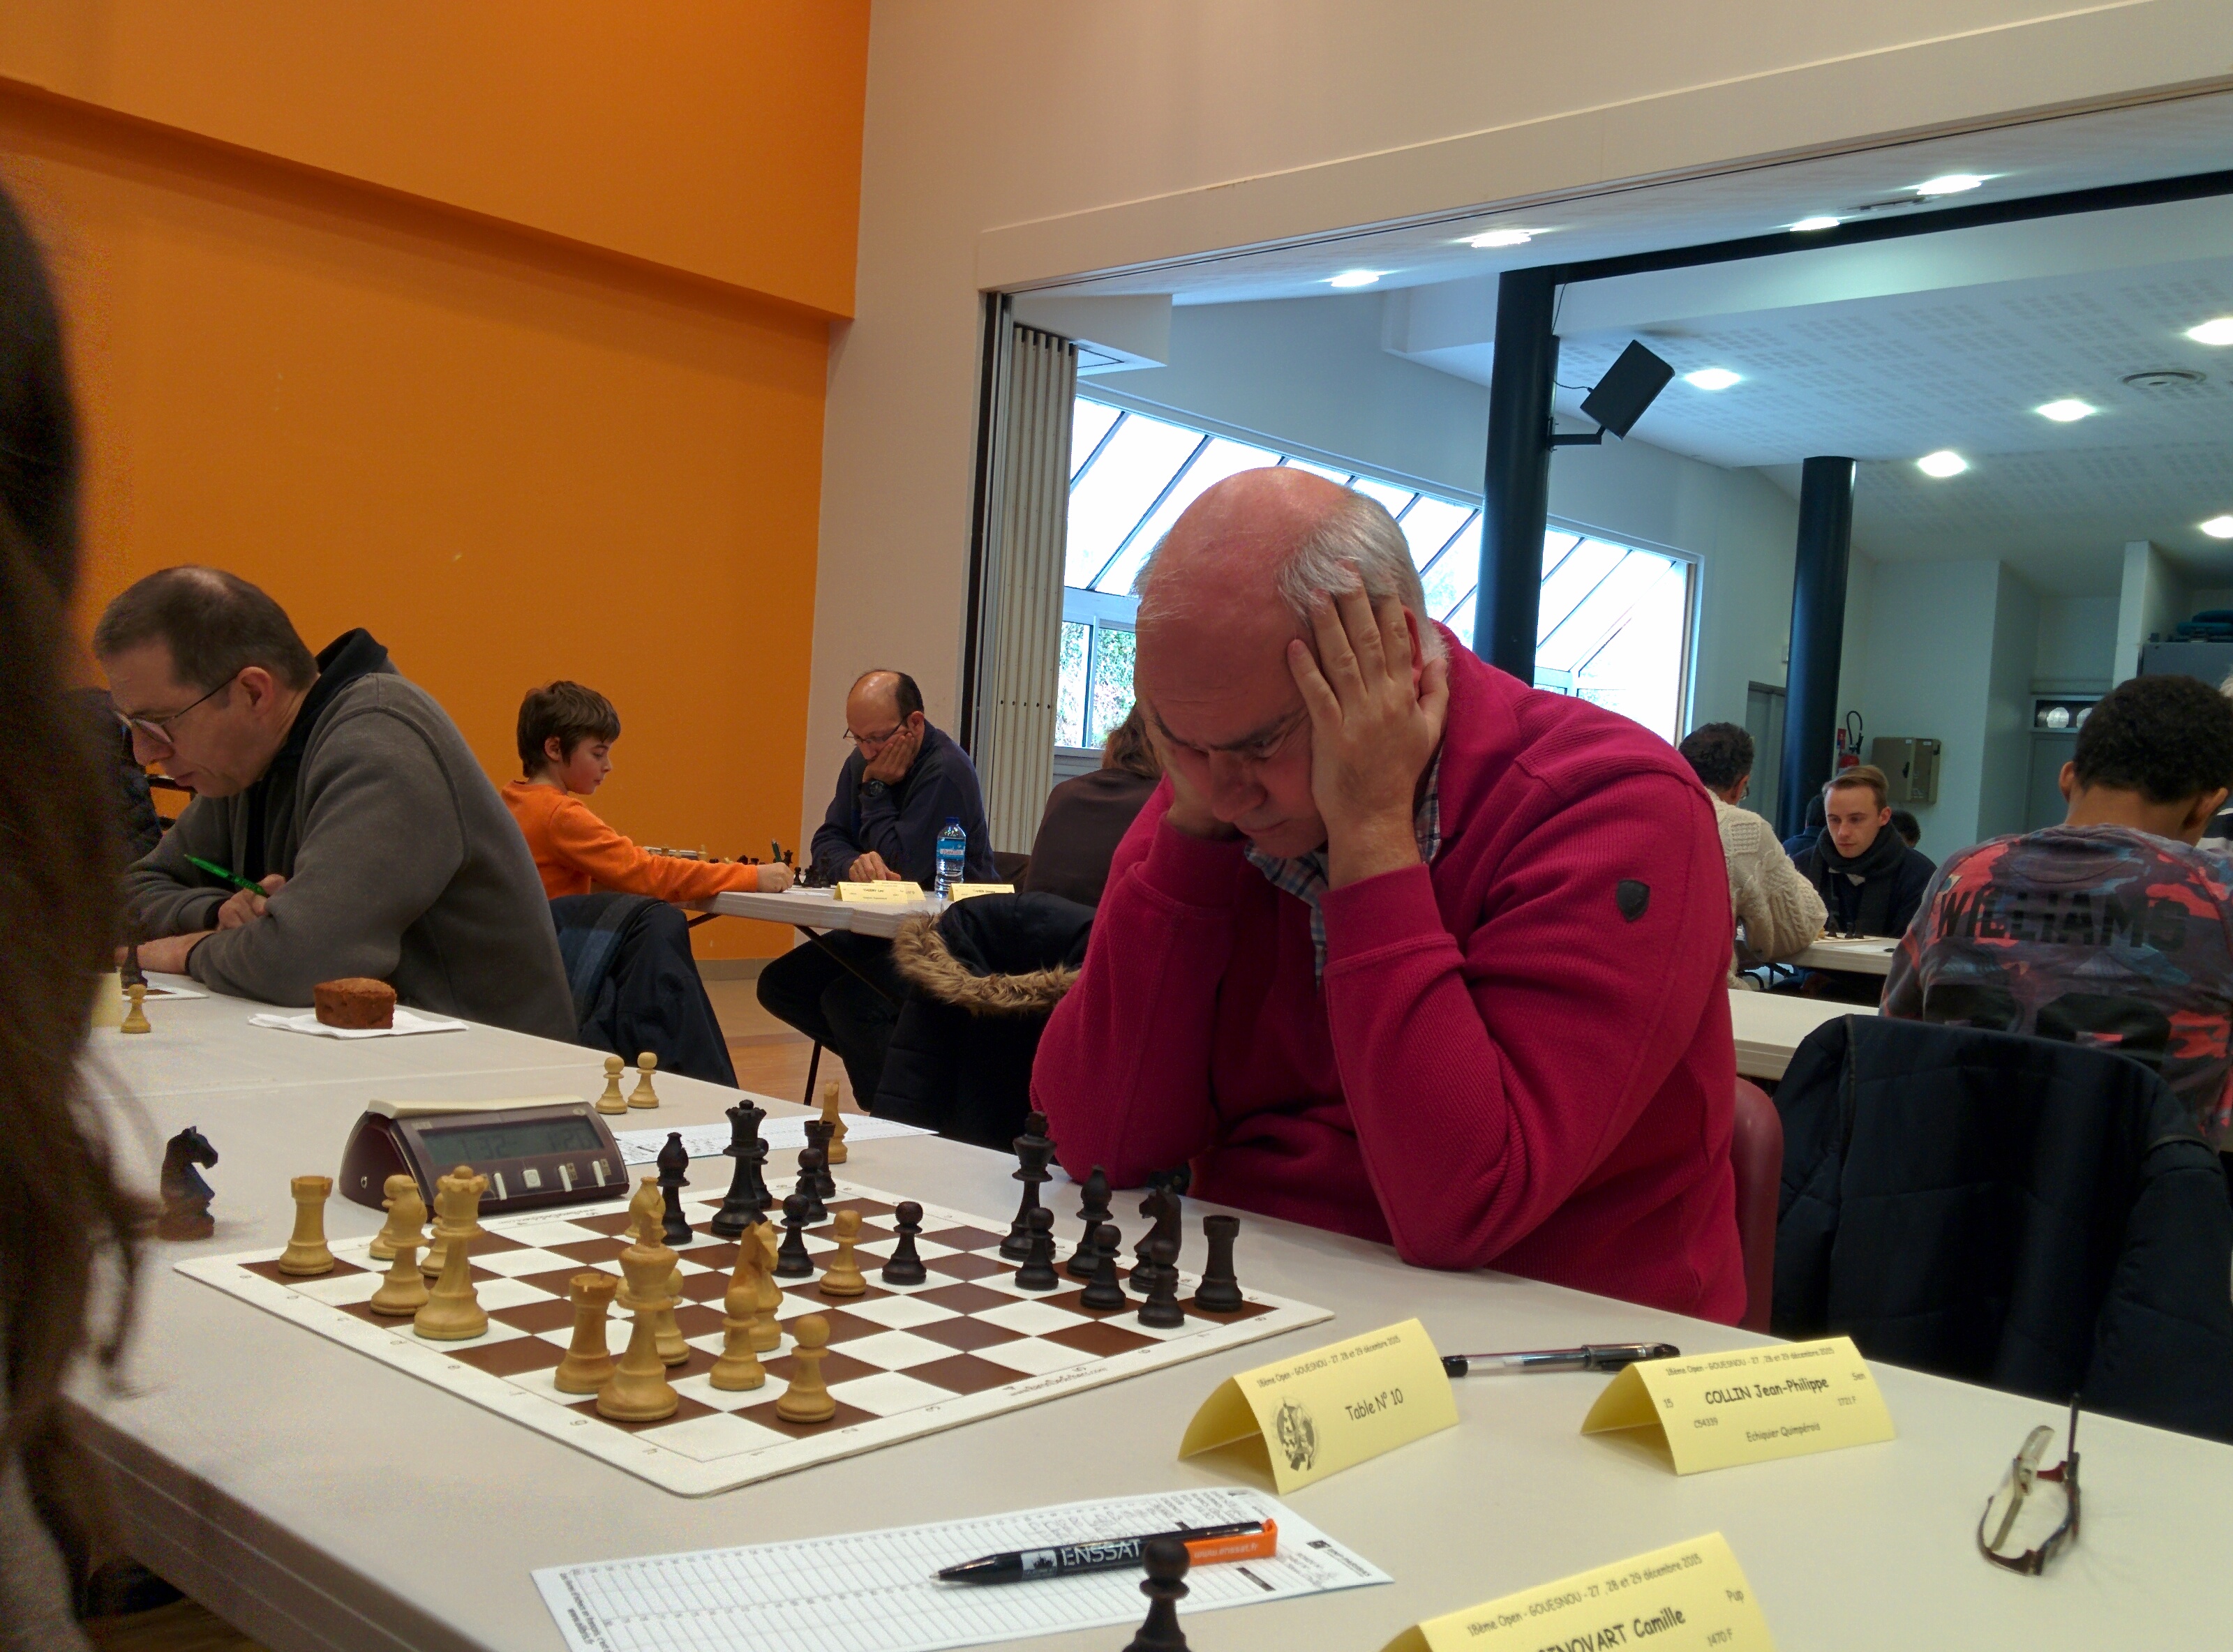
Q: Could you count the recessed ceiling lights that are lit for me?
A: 9